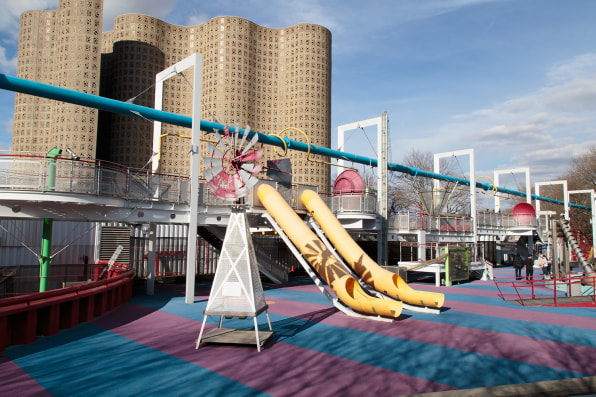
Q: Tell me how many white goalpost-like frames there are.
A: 6